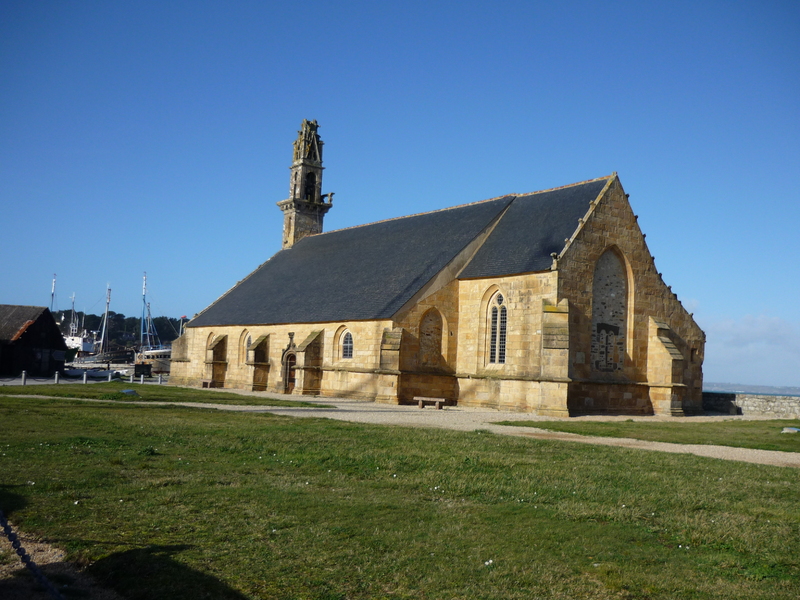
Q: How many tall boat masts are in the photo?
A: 4